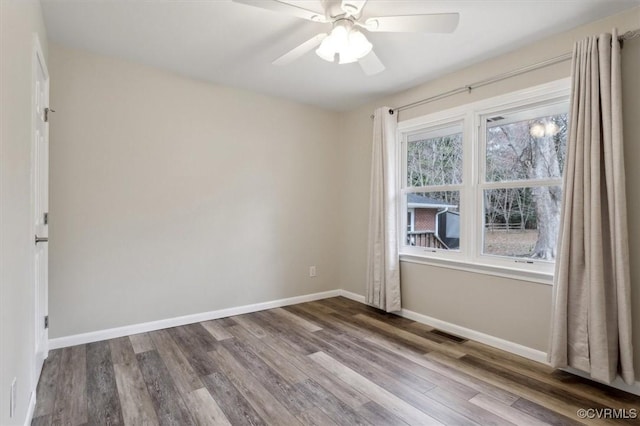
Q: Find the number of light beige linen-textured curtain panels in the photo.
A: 2